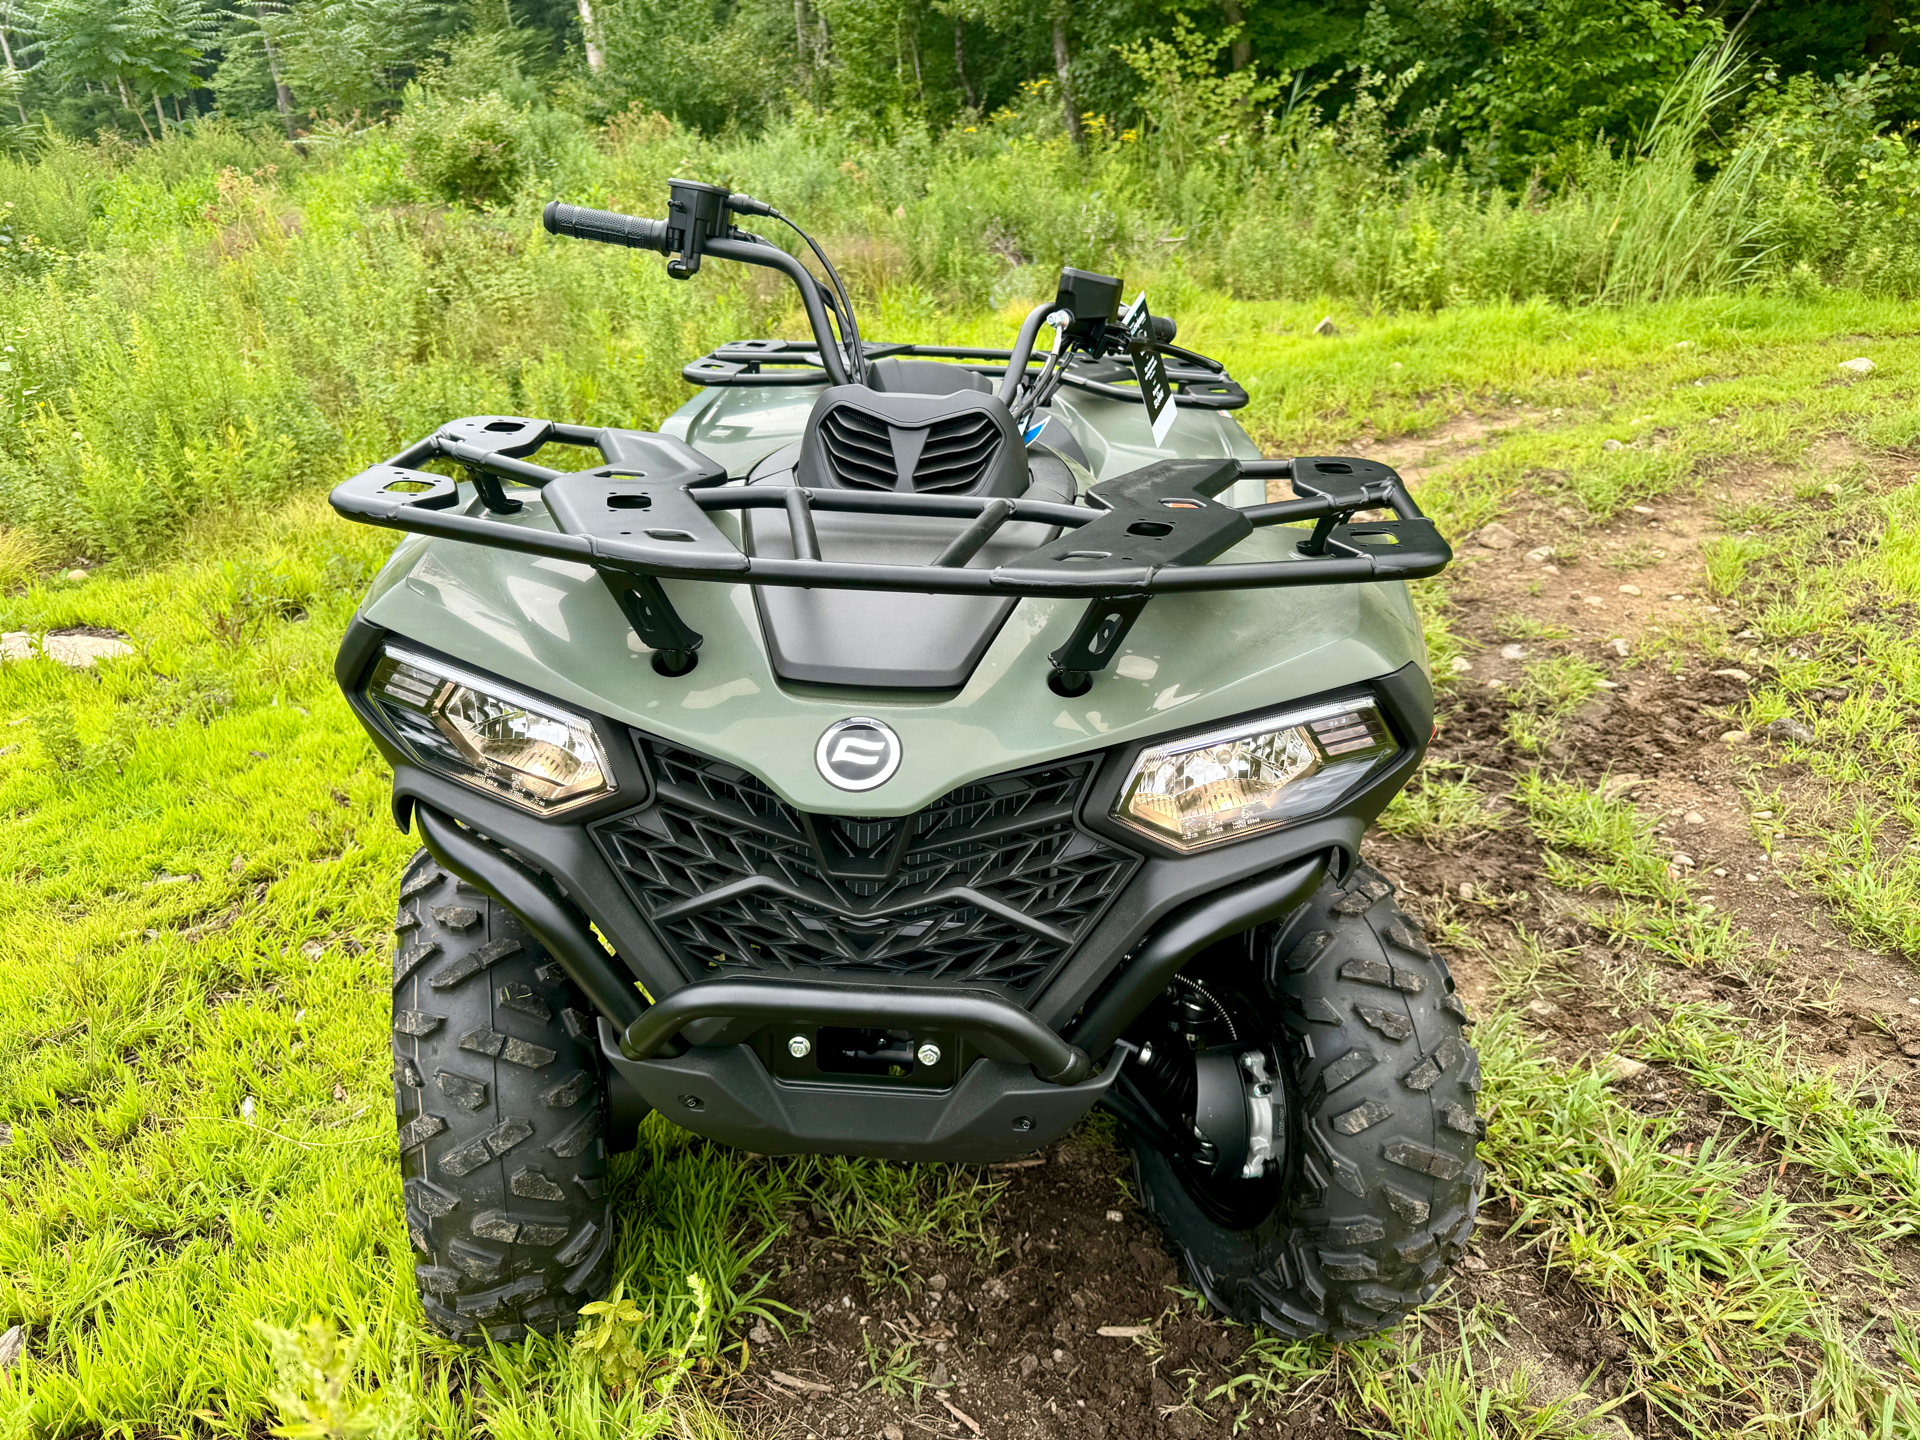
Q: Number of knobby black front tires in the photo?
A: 2